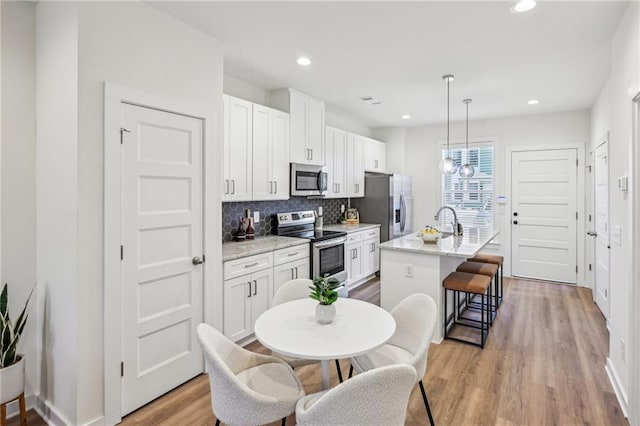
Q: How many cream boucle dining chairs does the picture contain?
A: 4